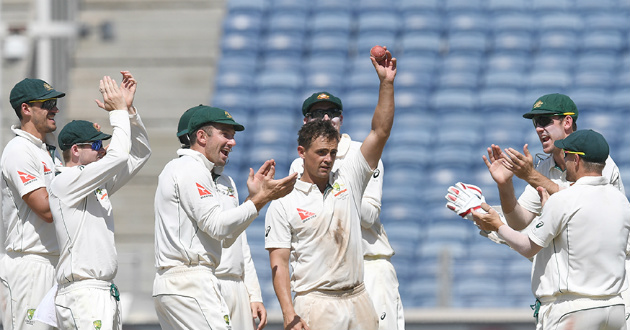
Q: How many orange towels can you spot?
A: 0